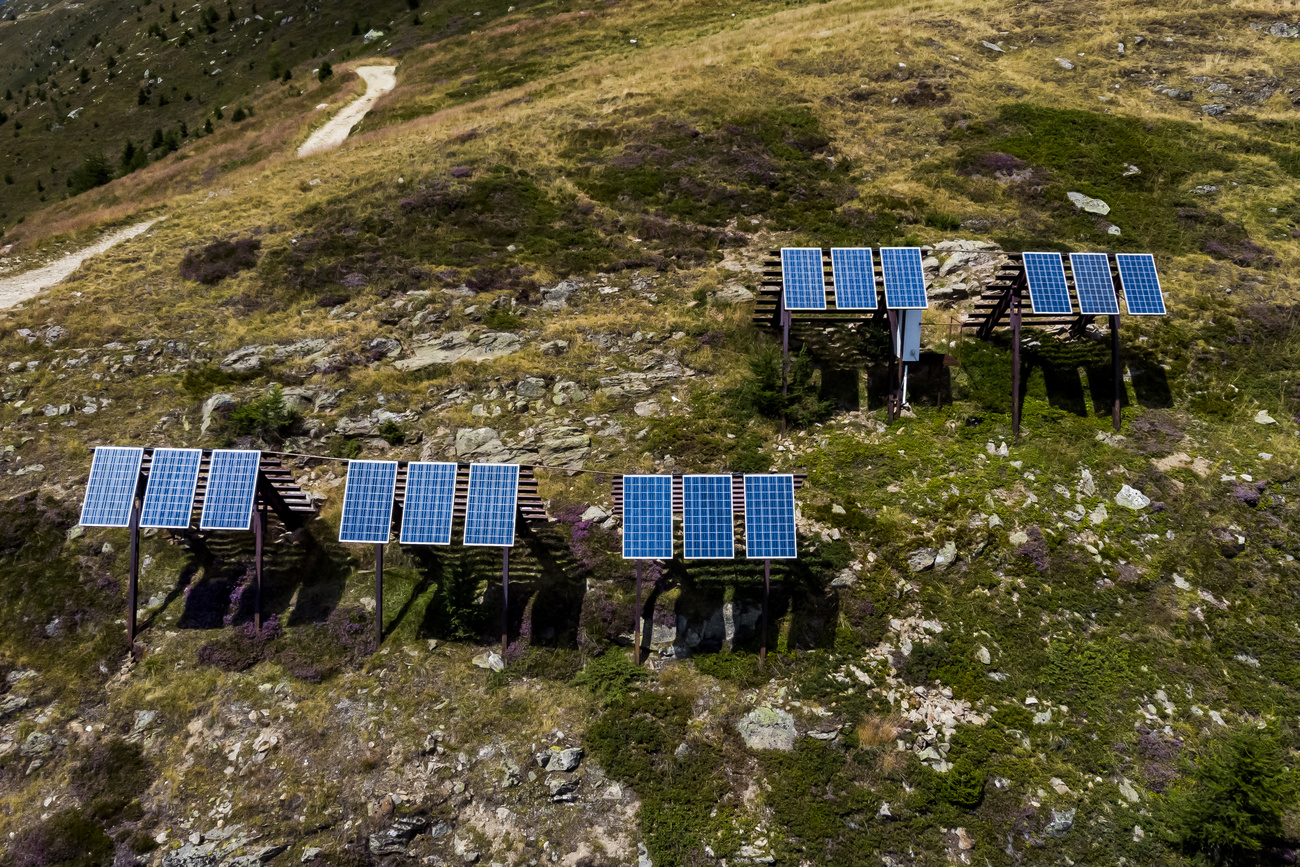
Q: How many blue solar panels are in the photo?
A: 15